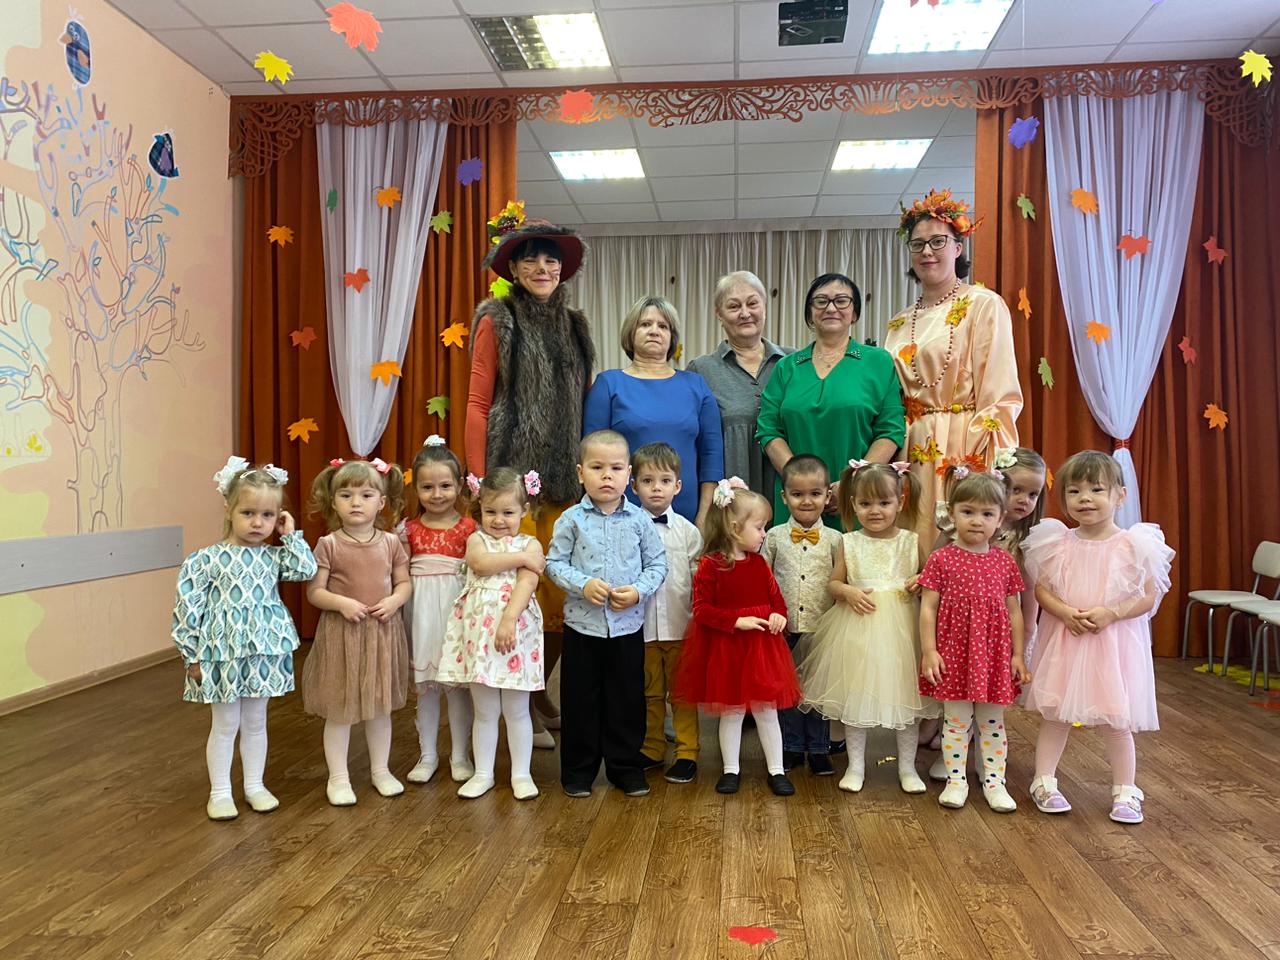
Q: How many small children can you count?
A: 12